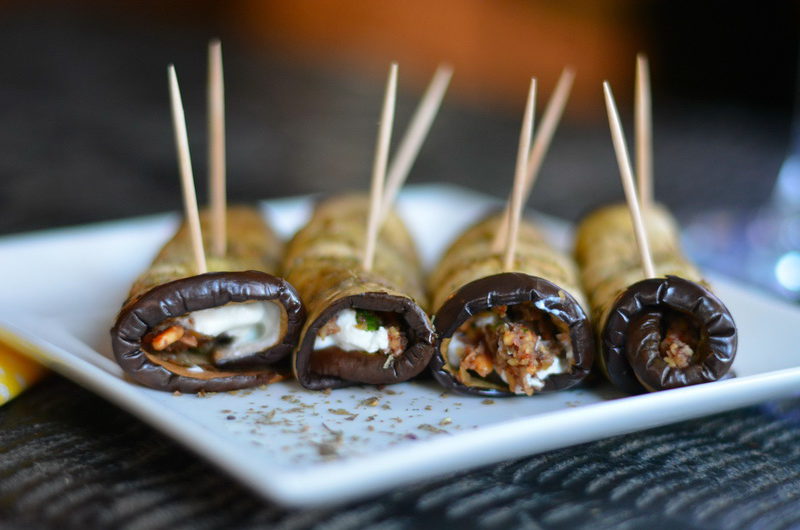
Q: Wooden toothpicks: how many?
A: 8